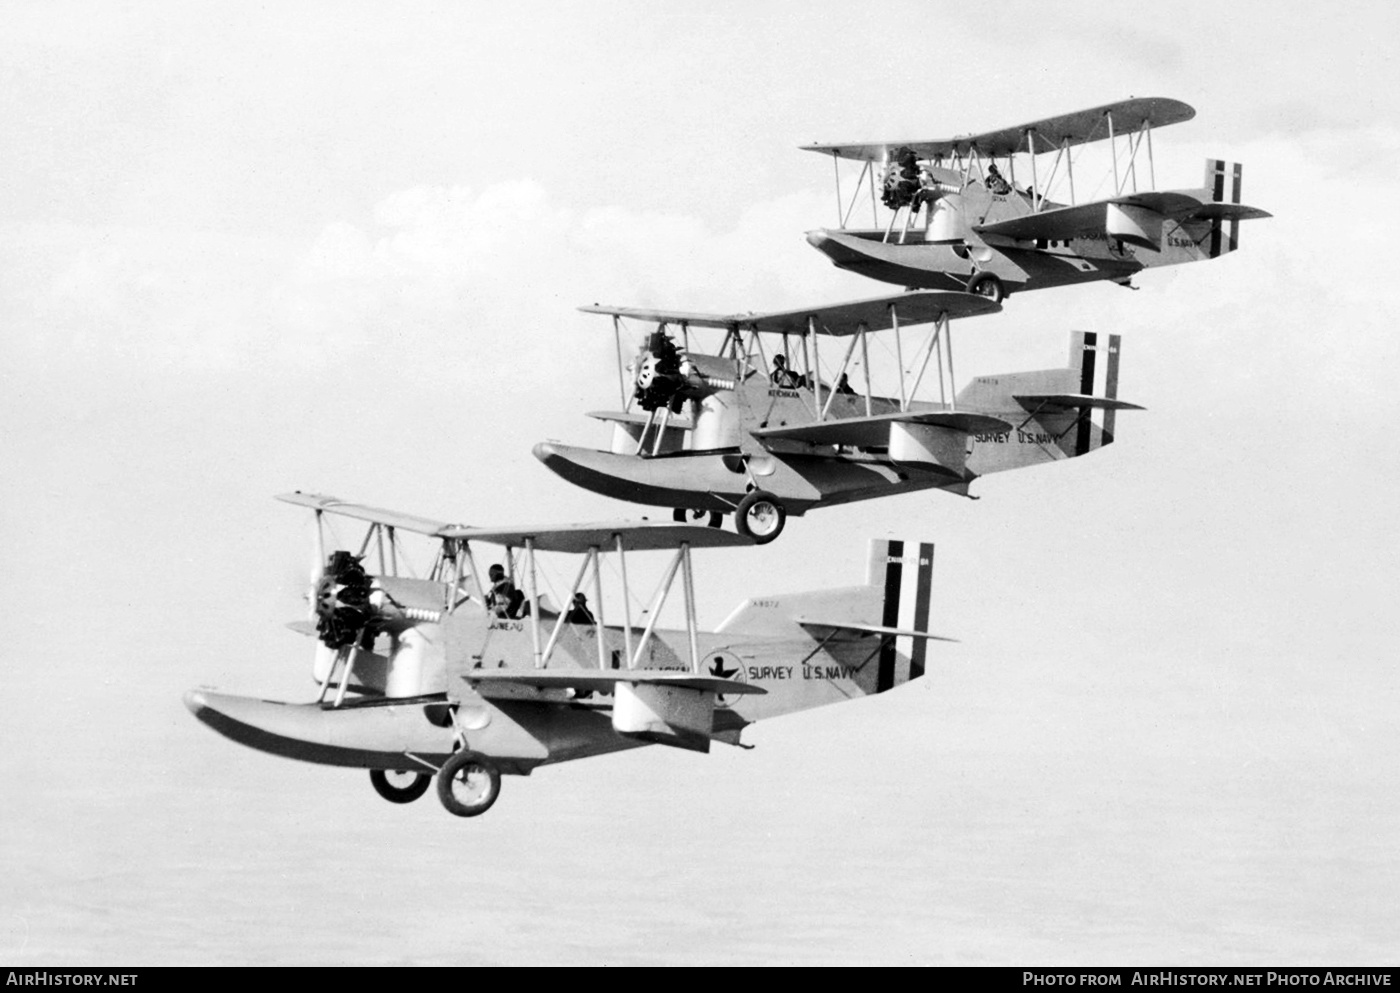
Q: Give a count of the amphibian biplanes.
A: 3